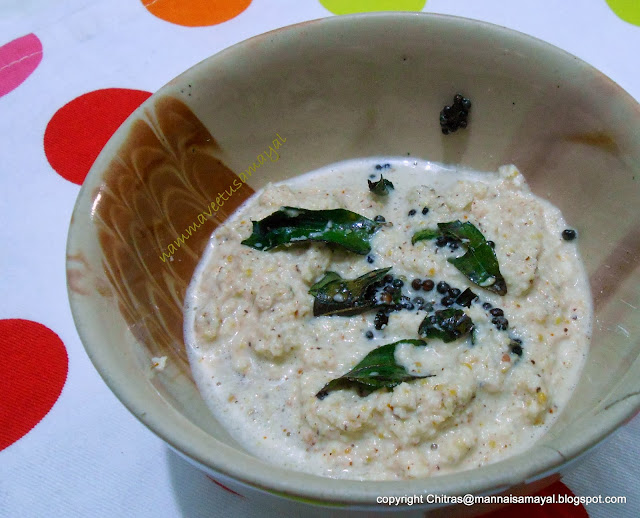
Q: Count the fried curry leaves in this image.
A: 6